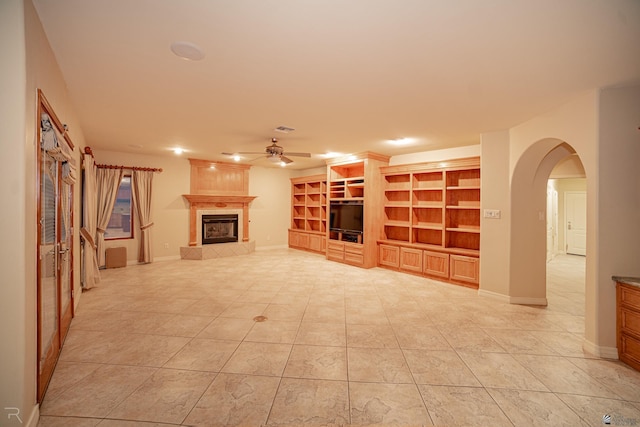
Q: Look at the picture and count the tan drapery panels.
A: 3